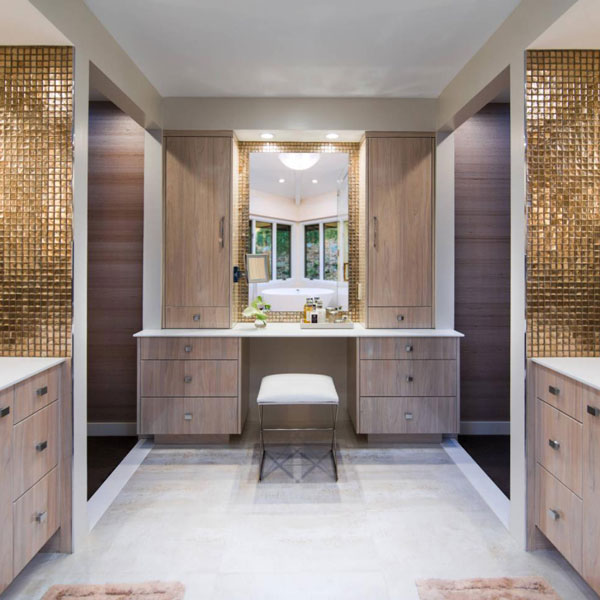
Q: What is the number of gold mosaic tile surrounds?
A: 3